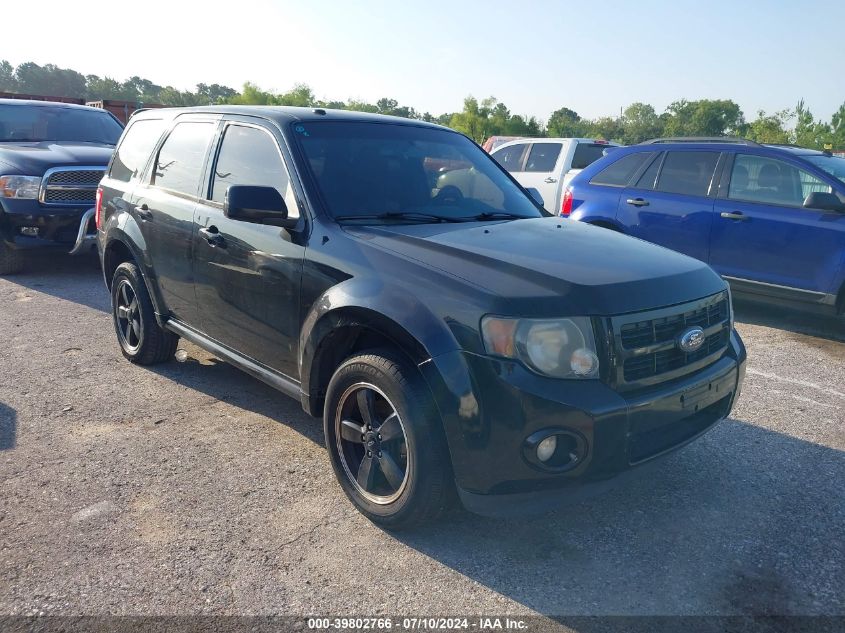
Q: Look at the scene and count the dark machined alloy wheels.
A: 2